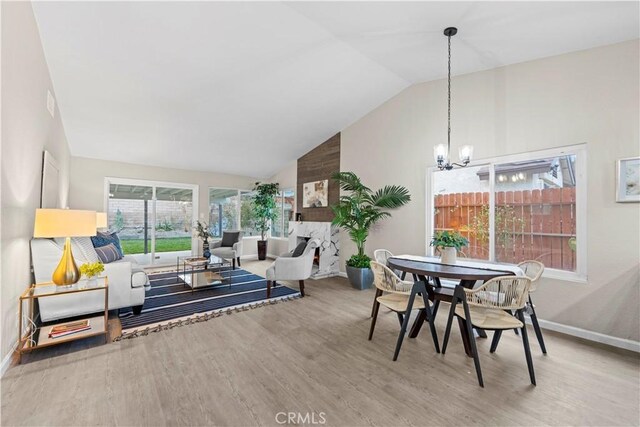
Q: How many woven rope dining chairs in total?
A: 4